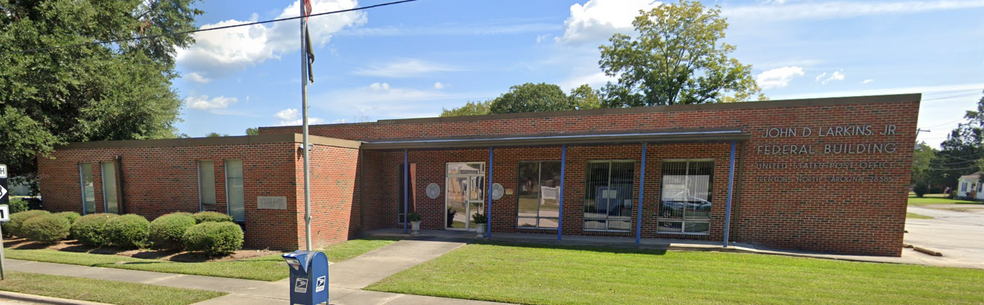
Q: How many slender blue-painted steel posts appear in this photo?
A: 5